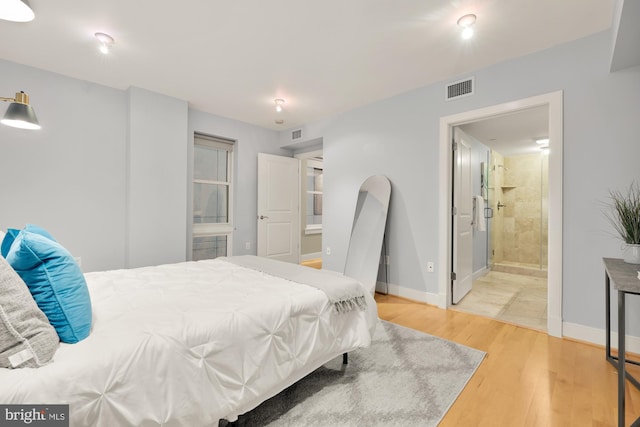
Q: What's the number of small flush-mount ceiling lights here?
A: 3